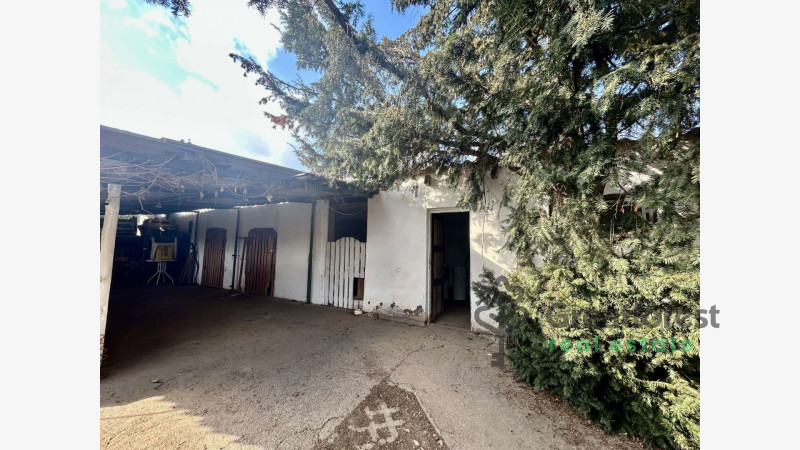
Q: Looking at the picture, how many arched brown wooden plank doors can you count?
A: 2